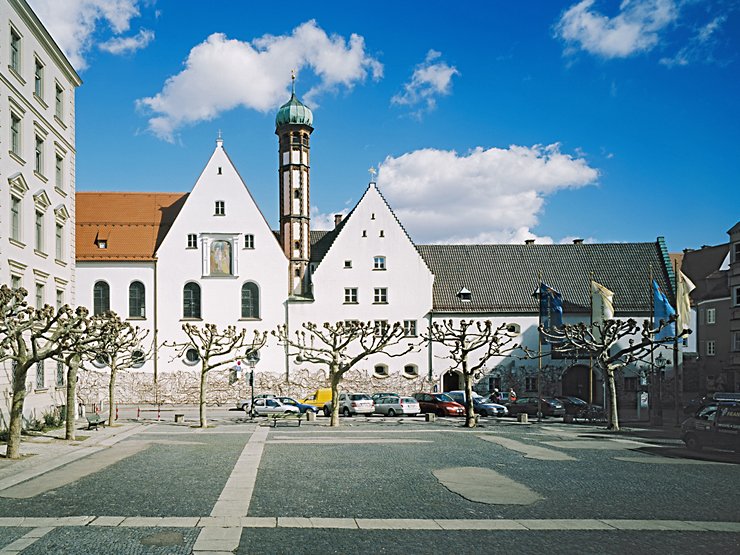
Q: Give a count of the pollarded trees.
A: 7